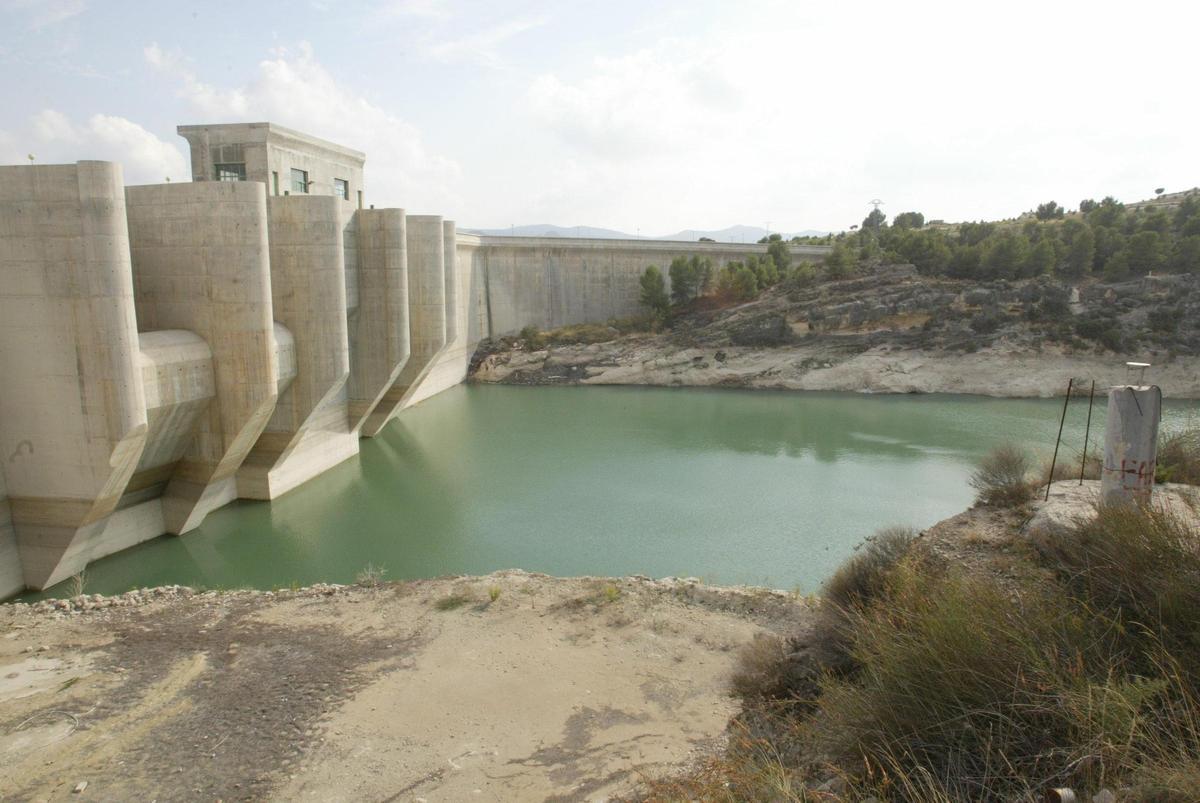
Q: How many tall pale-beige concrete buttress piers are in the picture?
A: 6